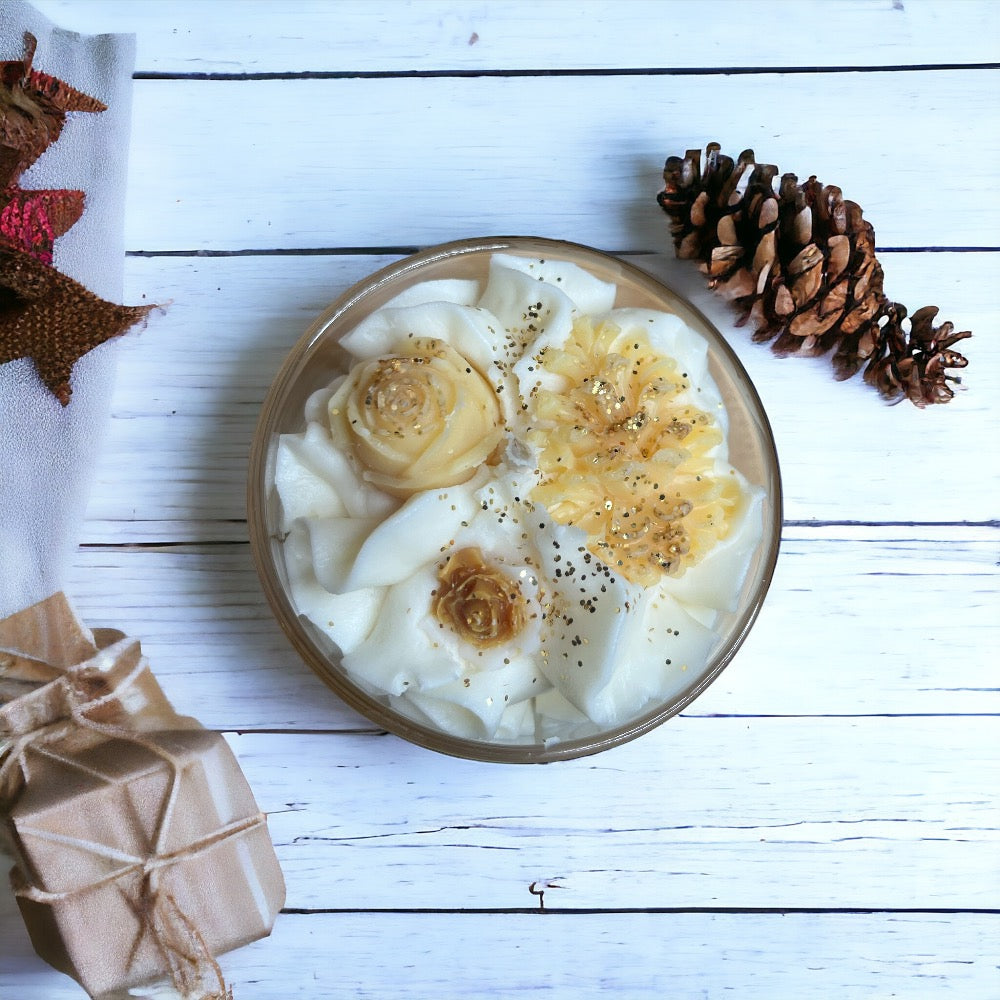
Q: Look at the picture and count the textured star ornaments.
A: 3